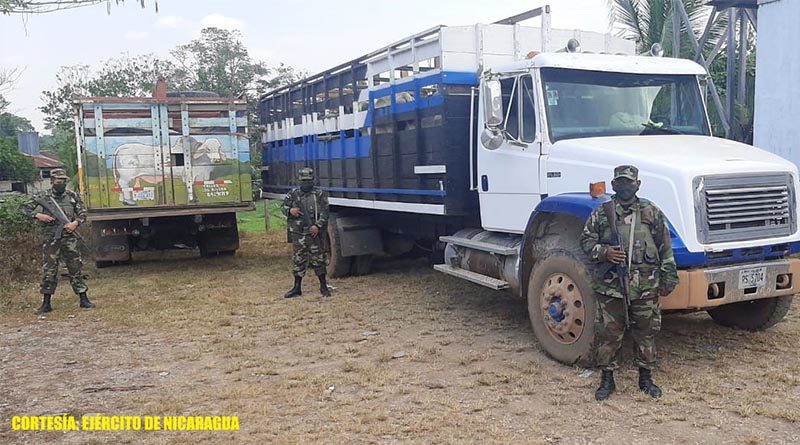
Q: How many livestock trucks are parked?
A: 2